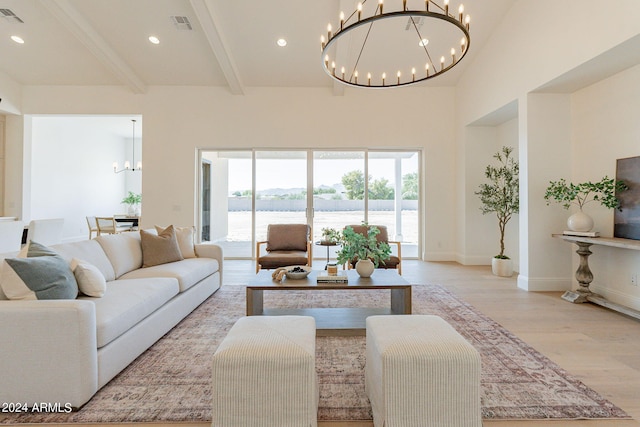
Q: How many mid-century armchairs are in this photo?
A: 2